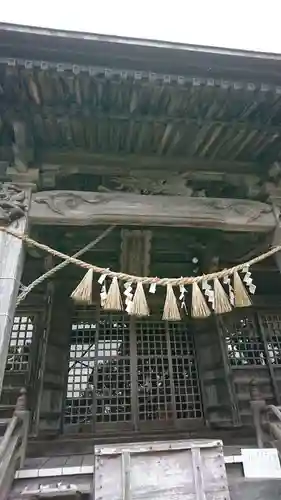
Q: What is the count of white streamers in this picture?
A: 7